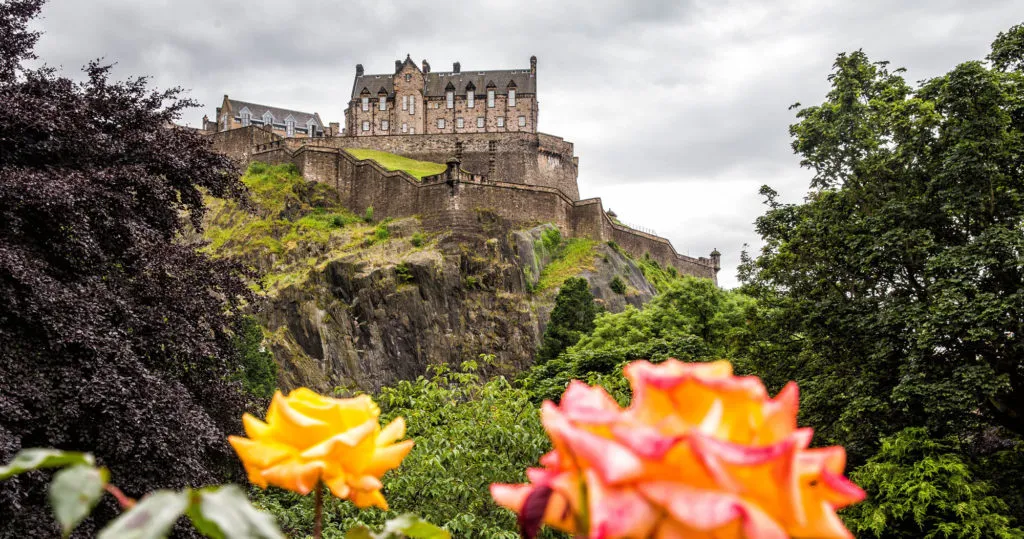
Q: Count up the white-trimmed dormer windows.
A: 4